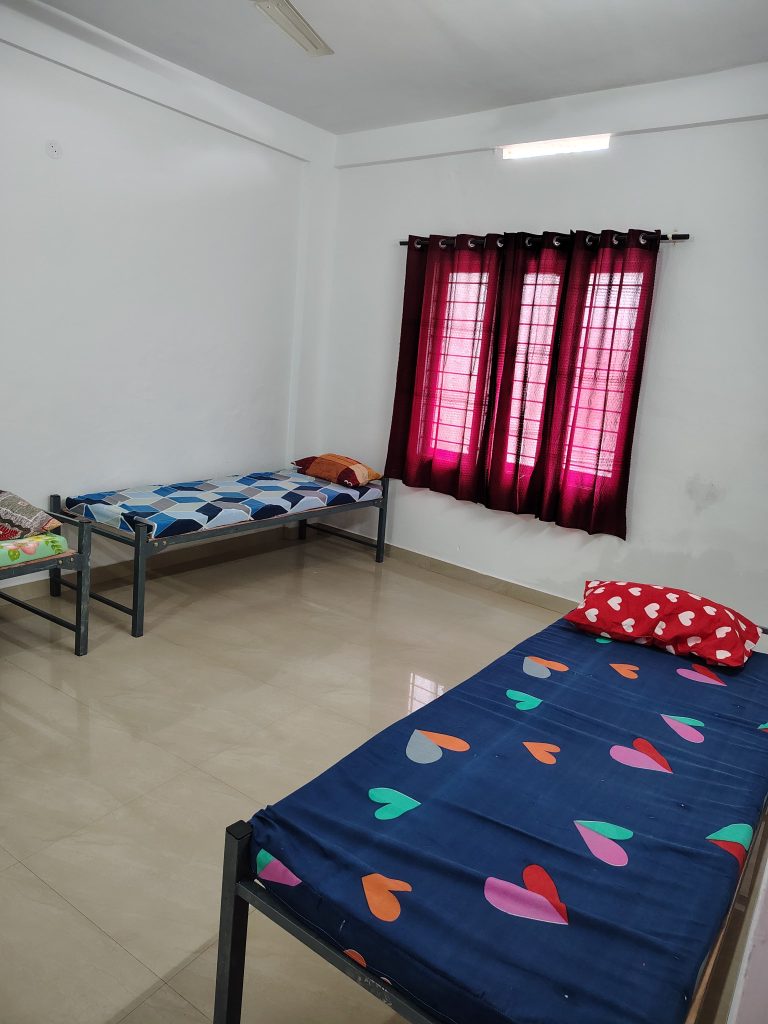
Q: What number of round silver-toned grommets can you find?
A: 9